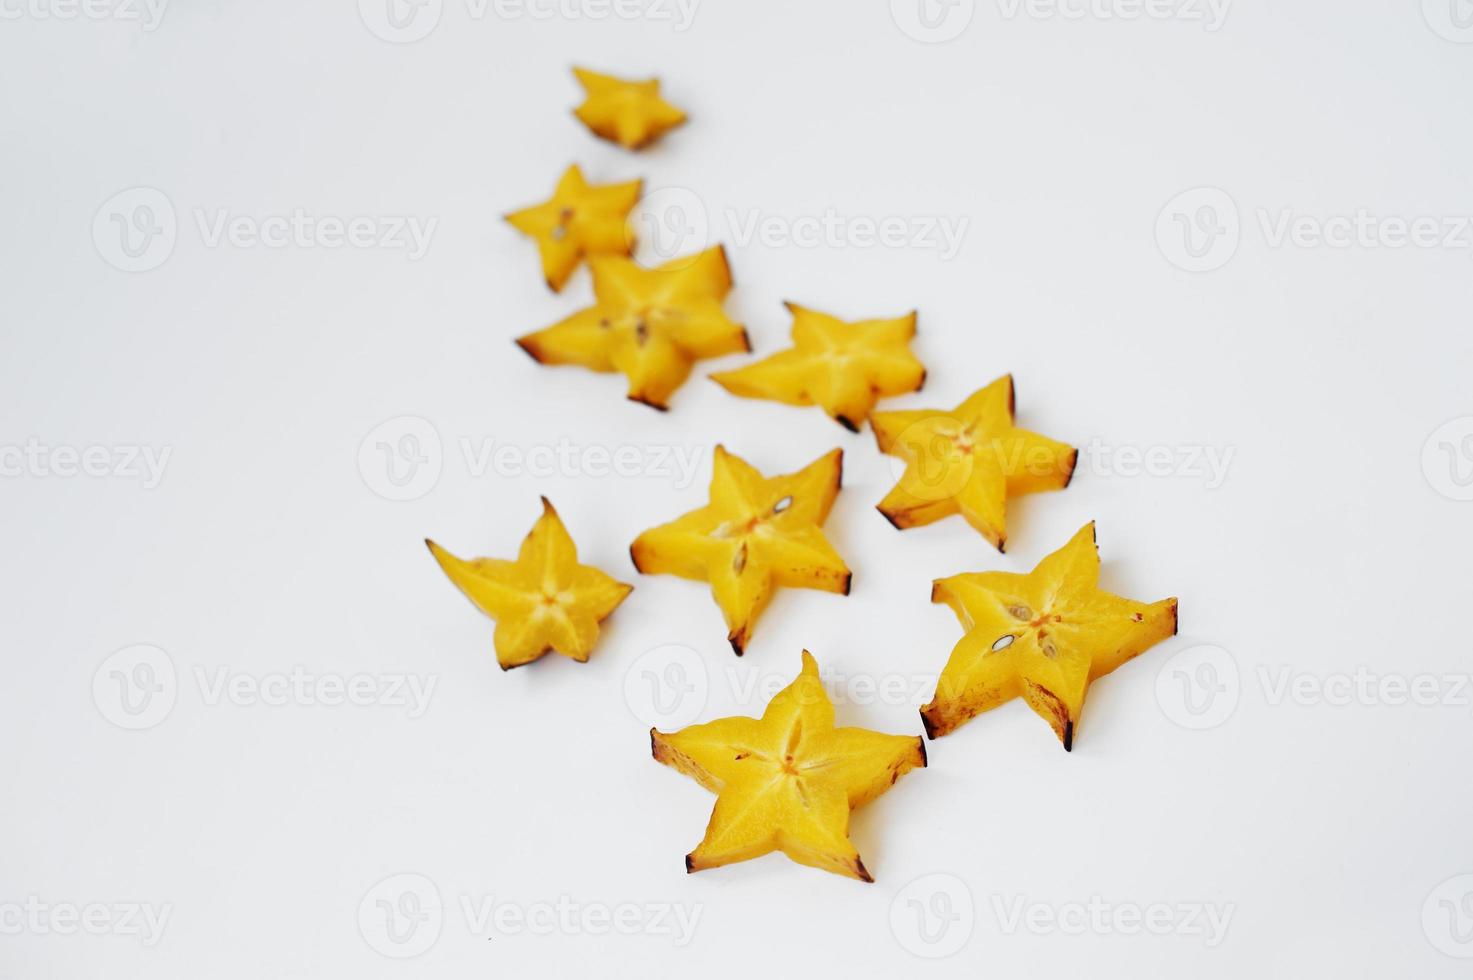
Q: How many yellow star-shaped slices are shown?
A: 9